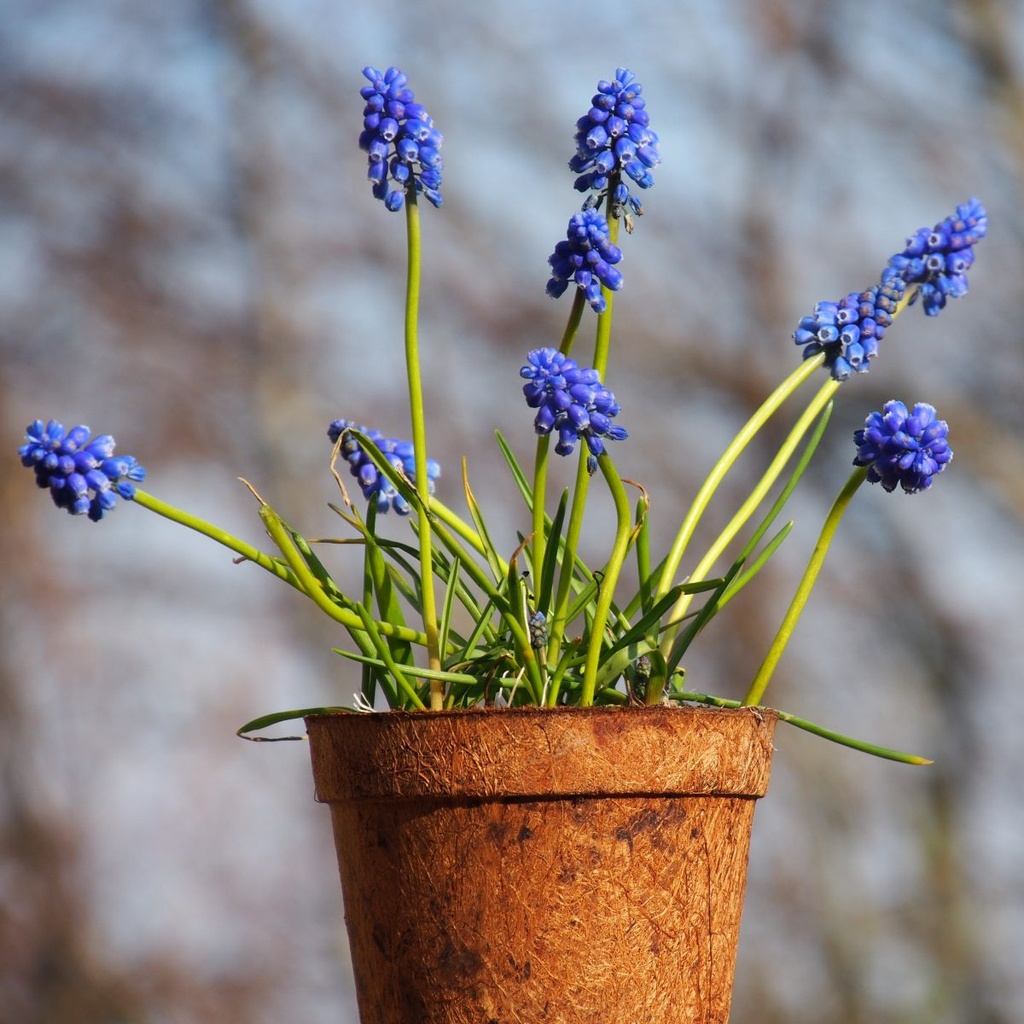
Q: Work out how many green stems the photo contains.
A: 9